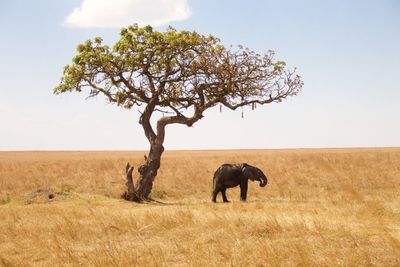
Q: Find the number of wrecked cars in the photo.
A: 0